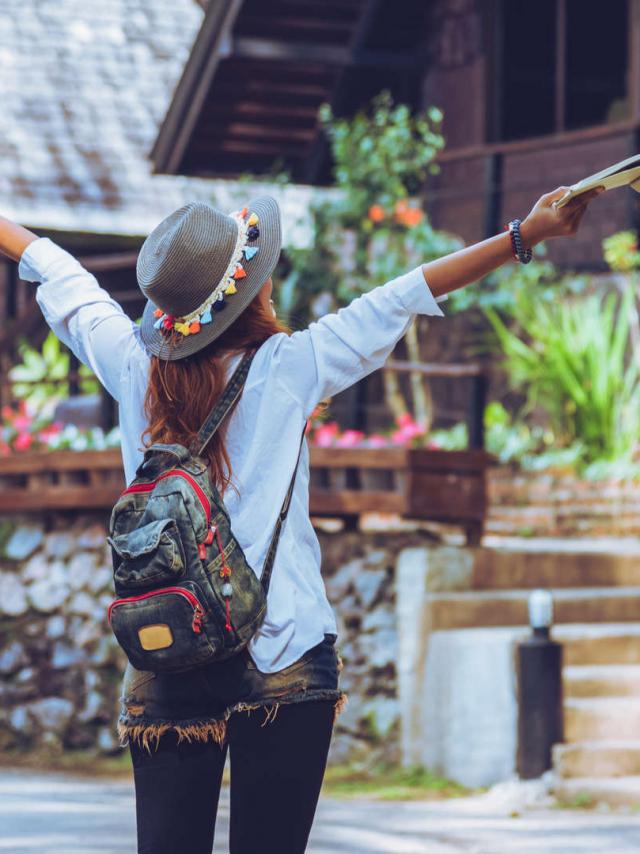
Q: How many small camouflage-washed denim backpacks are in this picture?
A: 1